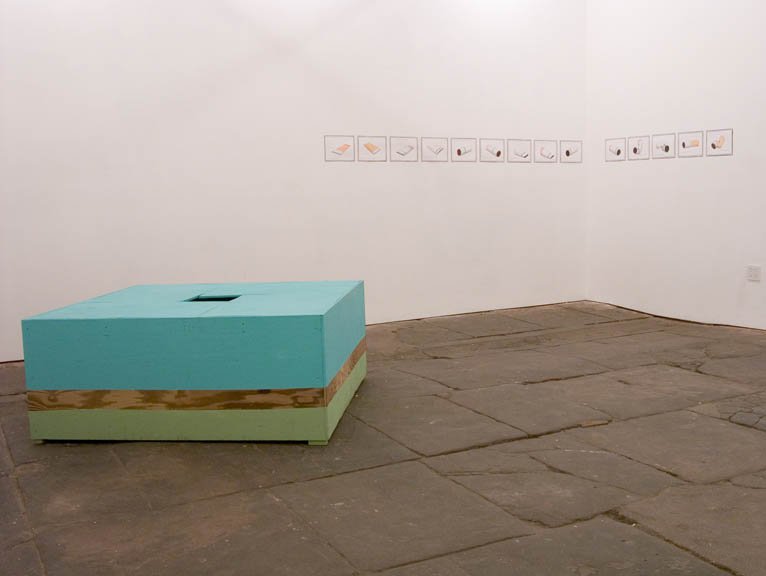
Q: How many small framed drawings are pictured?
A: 14